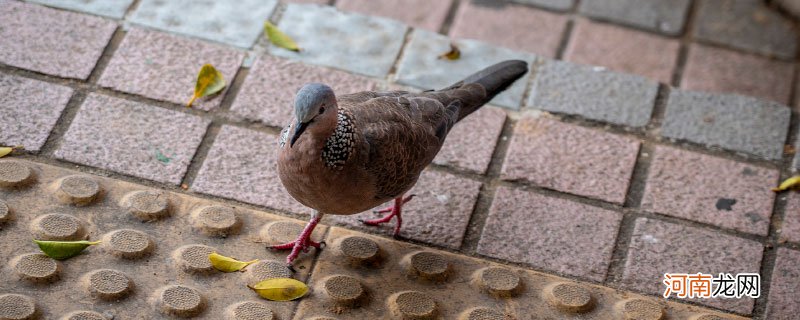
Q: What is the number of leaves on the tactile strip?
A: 3